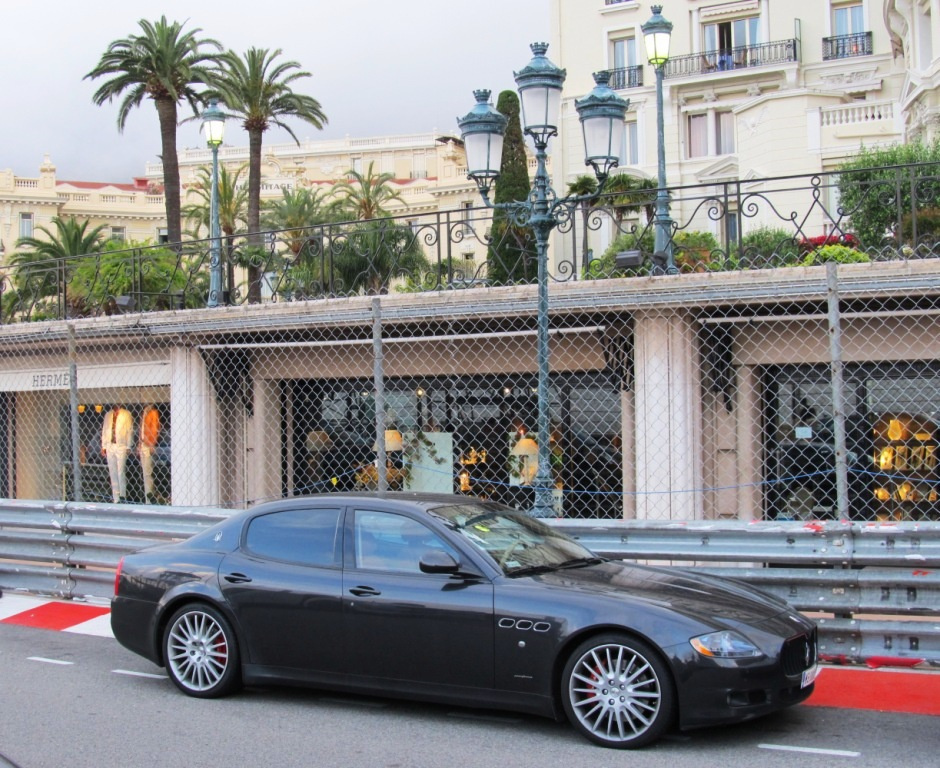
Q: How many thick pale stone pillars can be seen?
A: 2